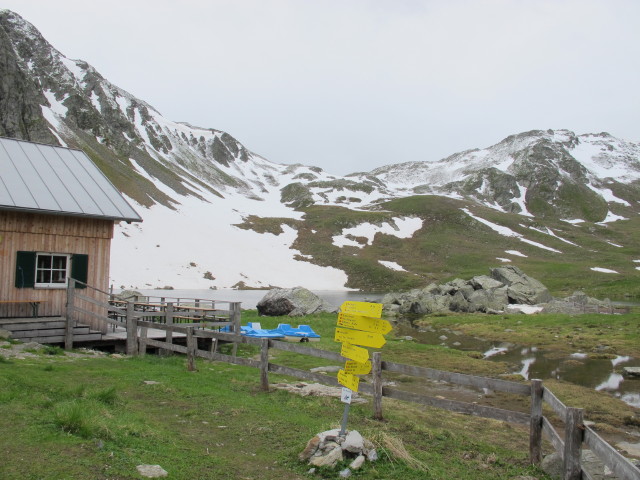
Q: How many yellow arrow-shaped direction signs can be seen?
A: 6